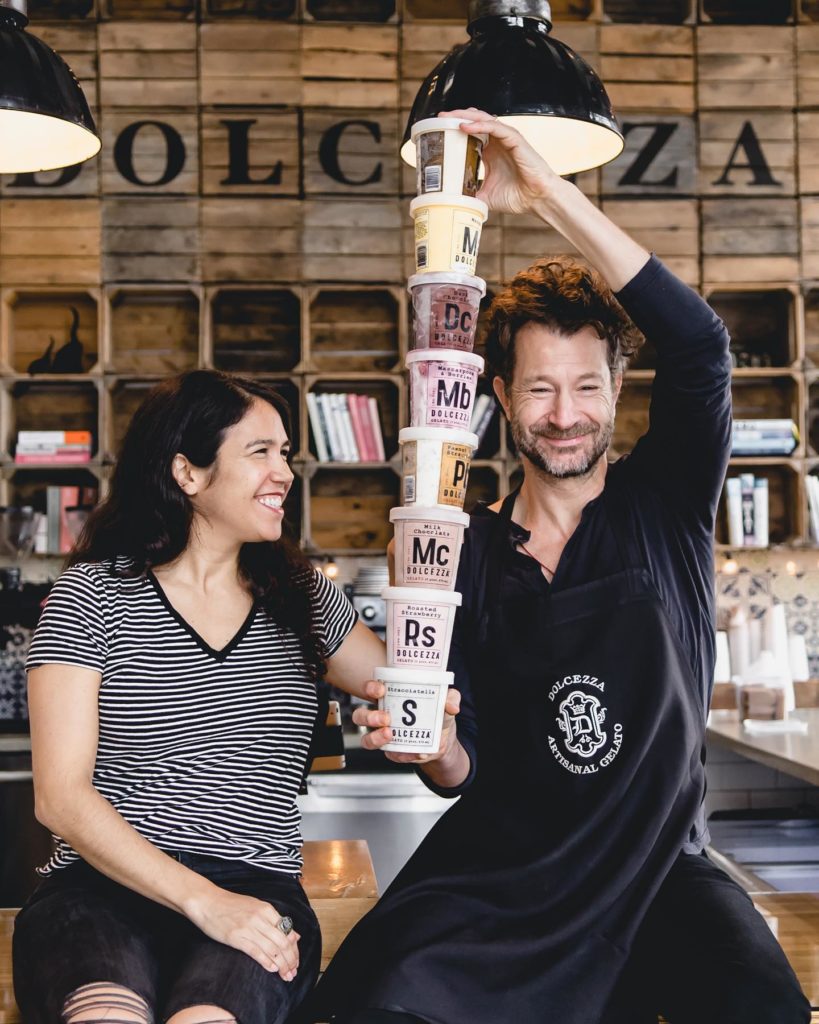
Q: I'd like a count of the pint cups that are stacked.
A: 8